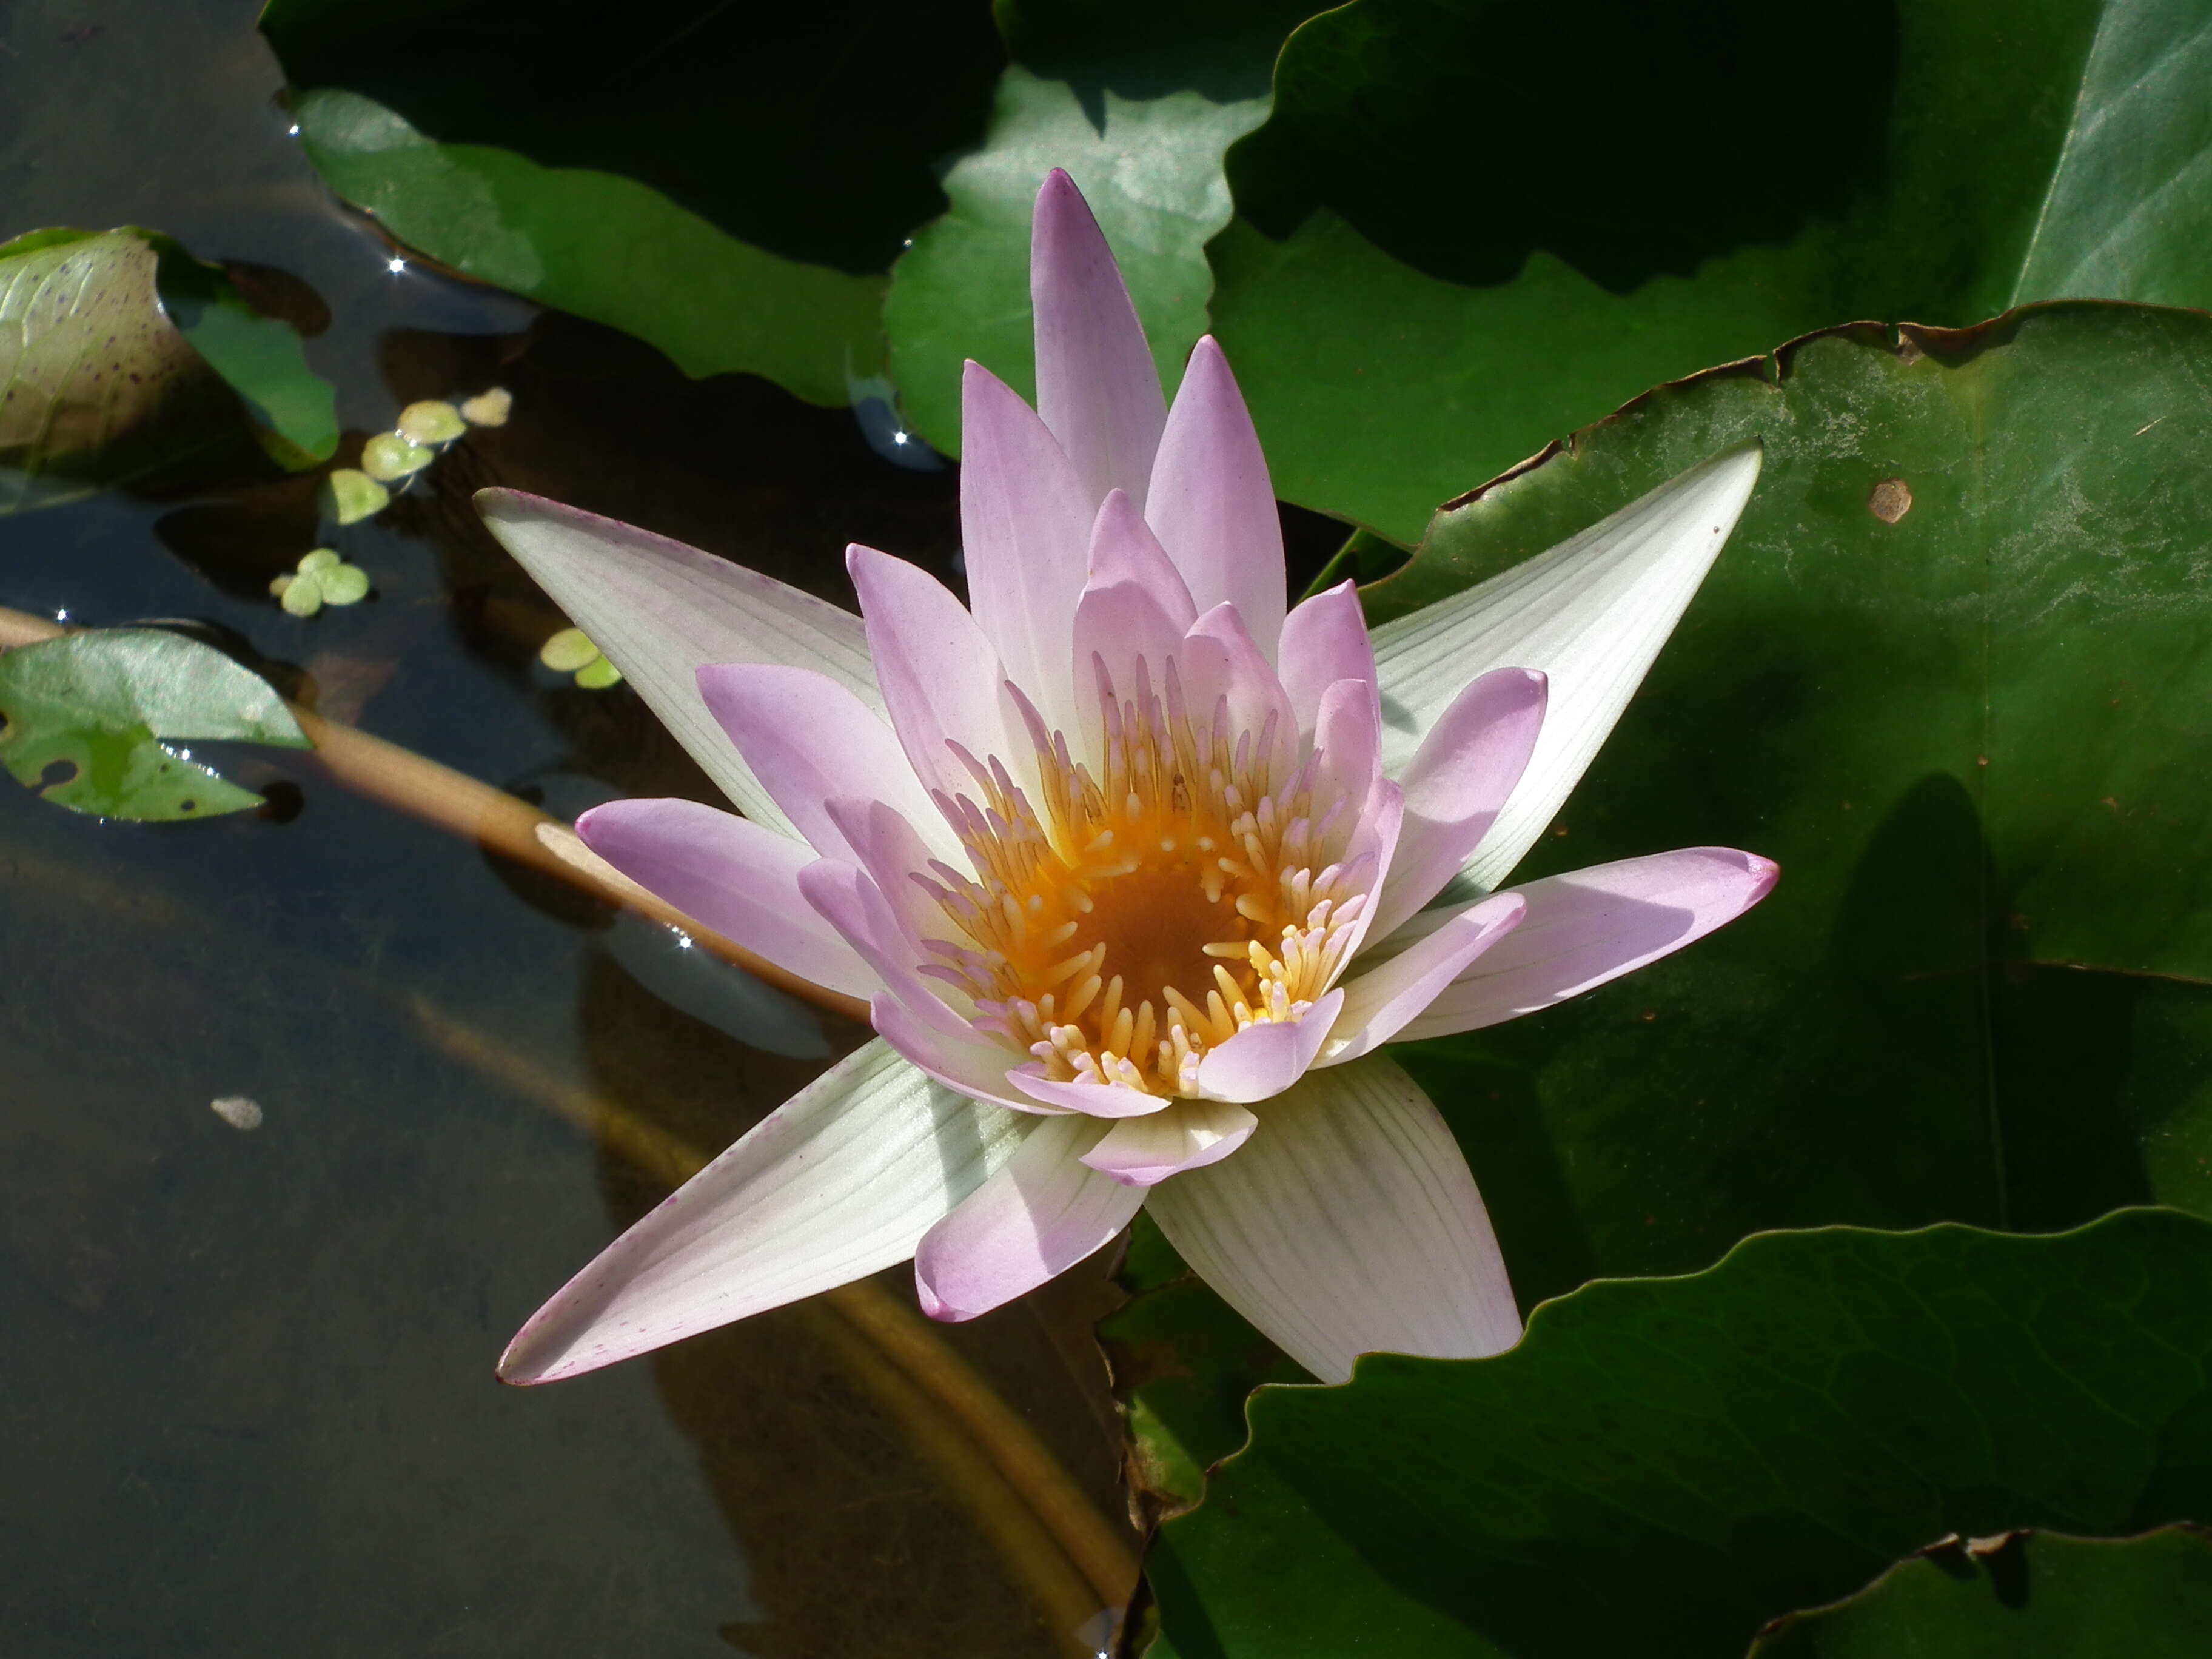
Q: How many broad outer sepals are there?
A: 4